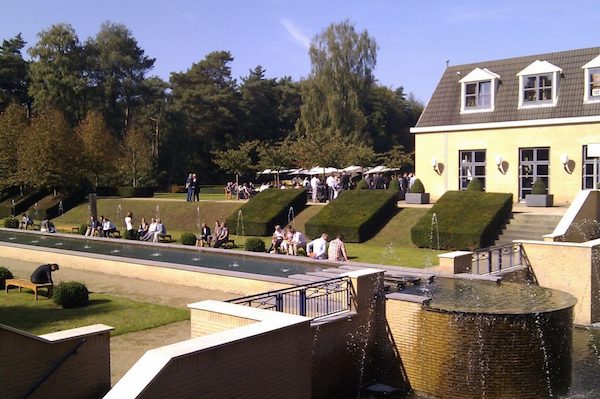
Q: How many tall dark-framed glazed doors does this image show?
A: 3